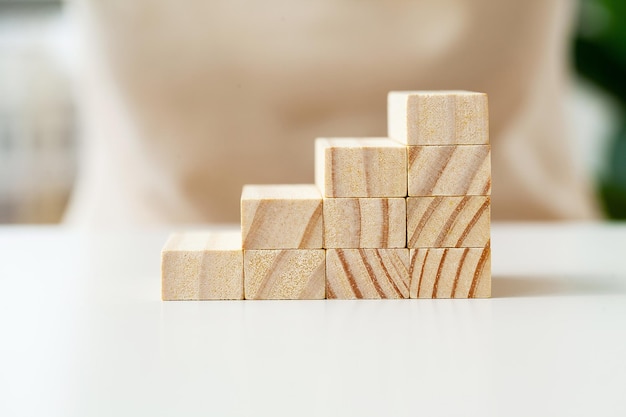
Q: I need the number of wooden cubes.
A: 10